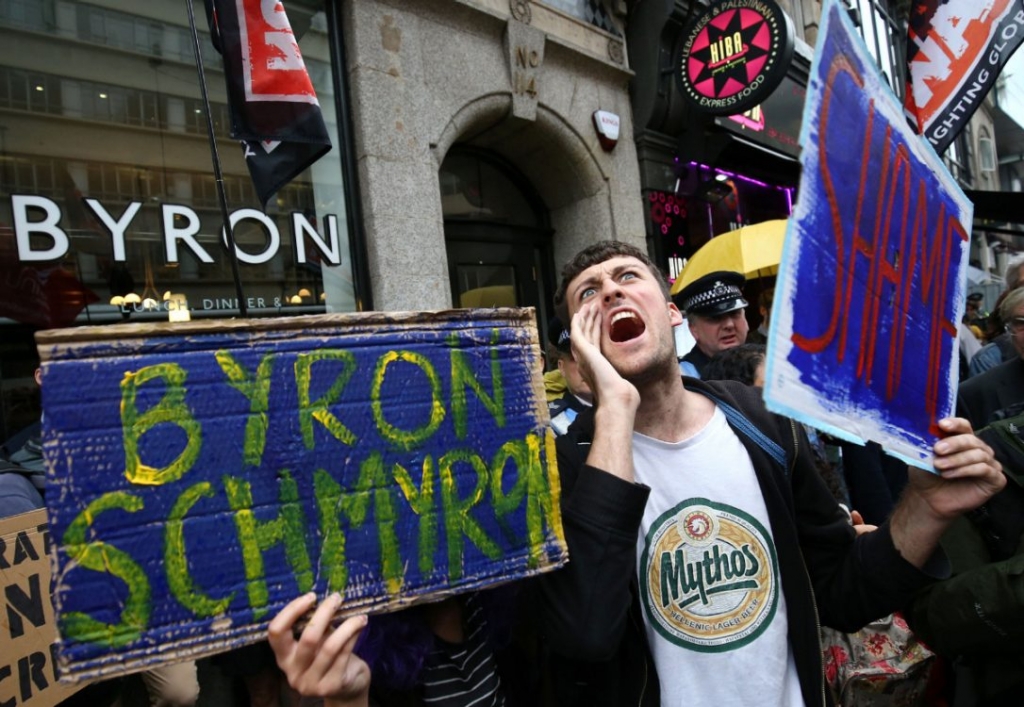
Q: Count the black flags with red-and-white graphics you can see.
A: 2